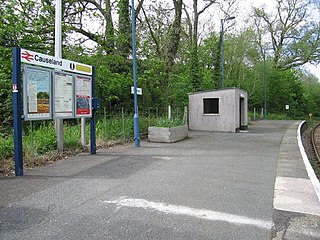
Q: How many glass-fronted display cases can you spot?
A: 3